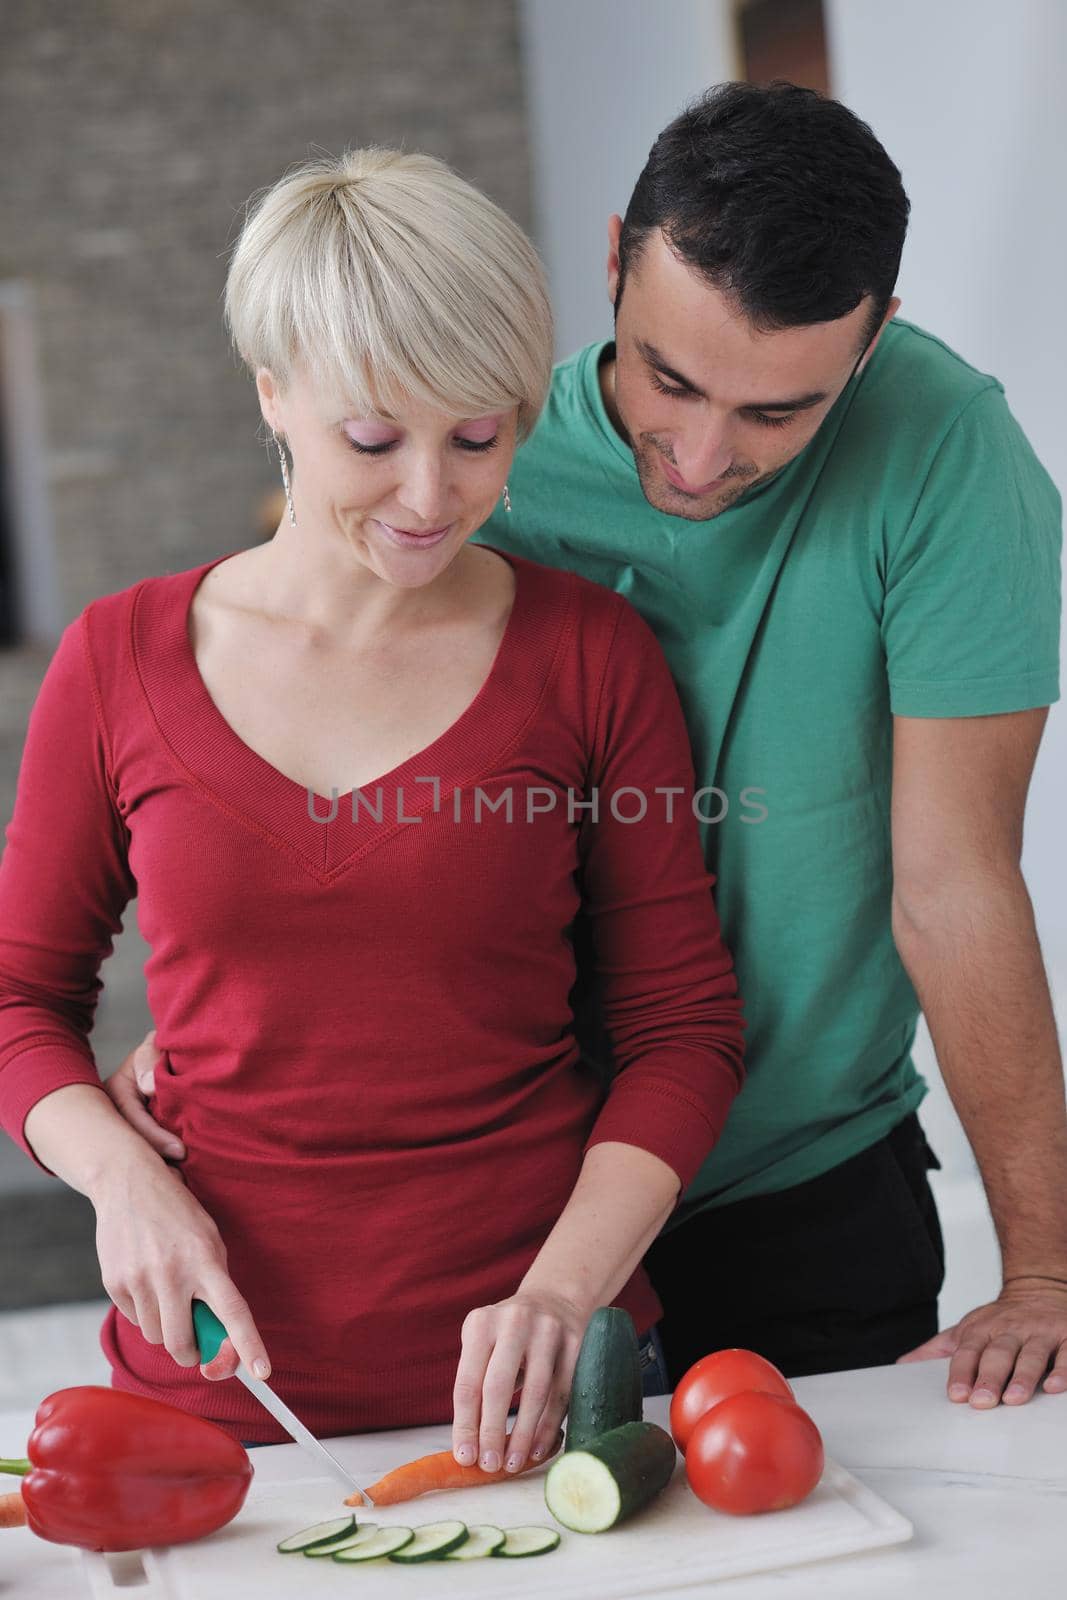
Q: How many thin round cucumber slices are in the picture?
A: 6